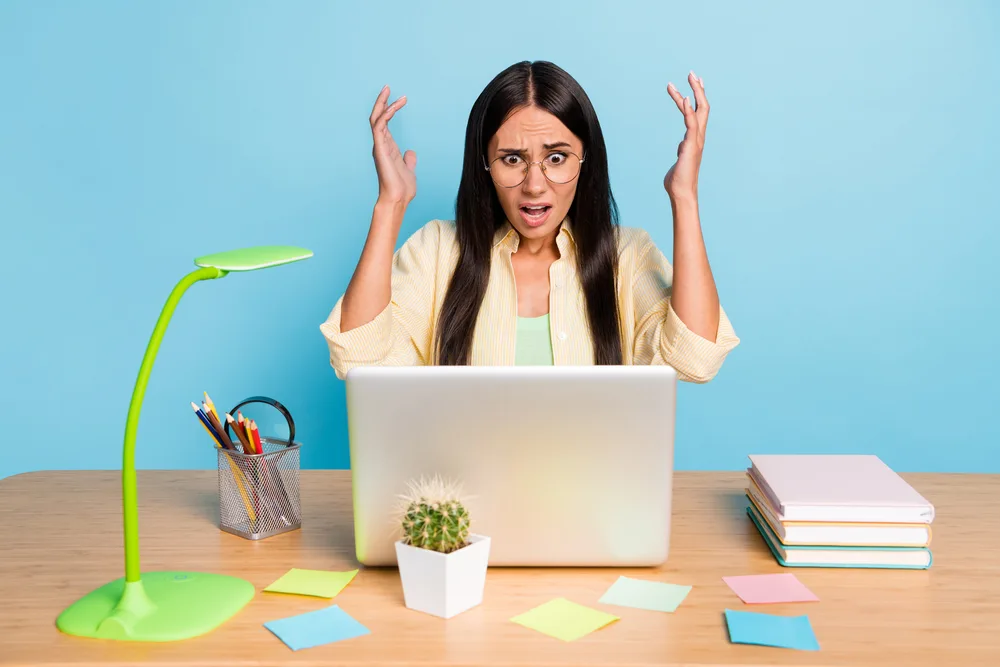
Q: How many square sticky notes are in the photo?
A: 6